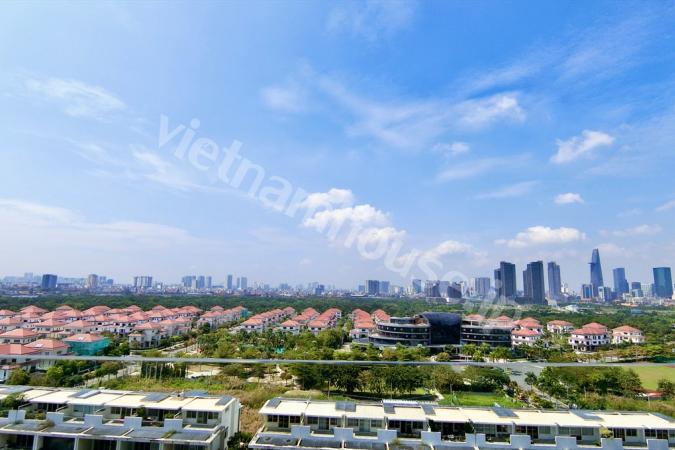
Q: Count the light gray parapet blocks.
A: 14